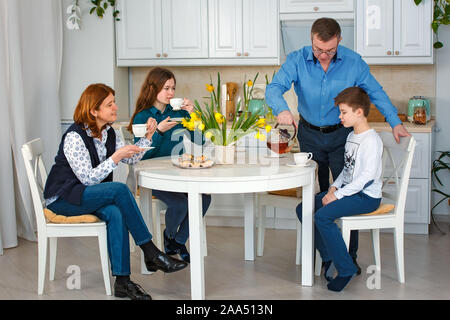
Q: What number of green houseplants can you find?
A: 3